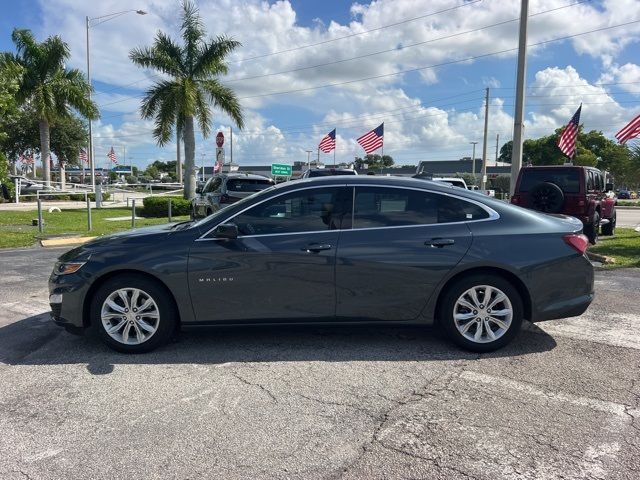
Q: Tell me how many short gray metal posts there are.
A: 4